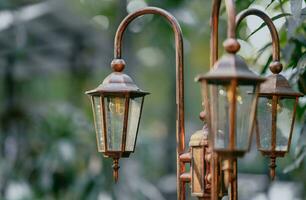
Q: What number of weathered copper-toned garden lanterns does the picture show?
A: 3